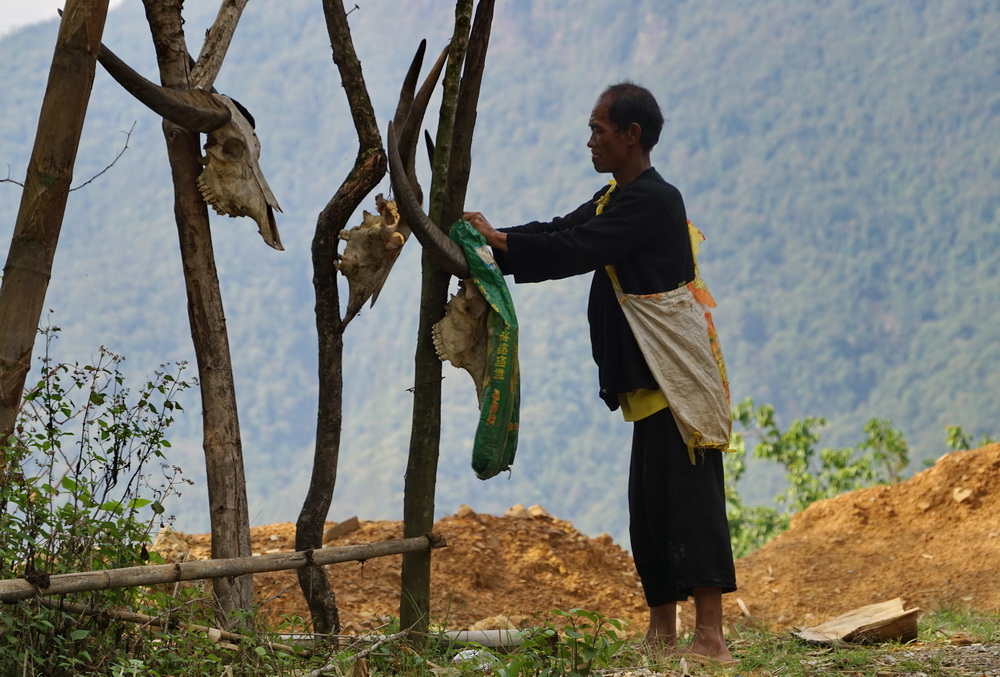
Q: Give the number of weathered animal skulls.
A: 3